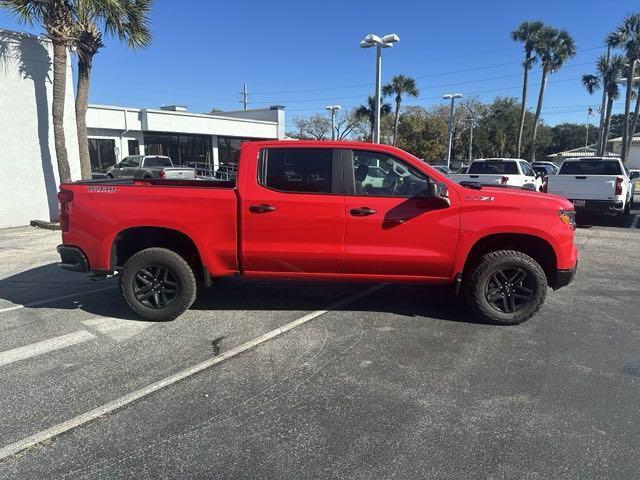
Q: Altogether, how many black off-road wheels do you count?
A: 2